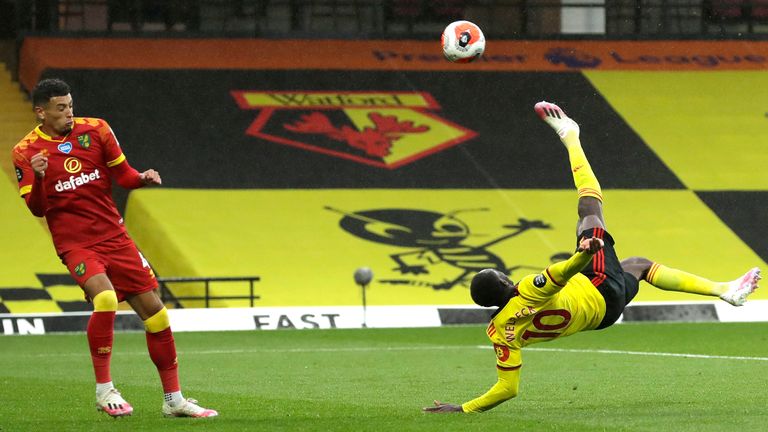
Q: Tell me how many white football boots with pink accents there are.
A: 4